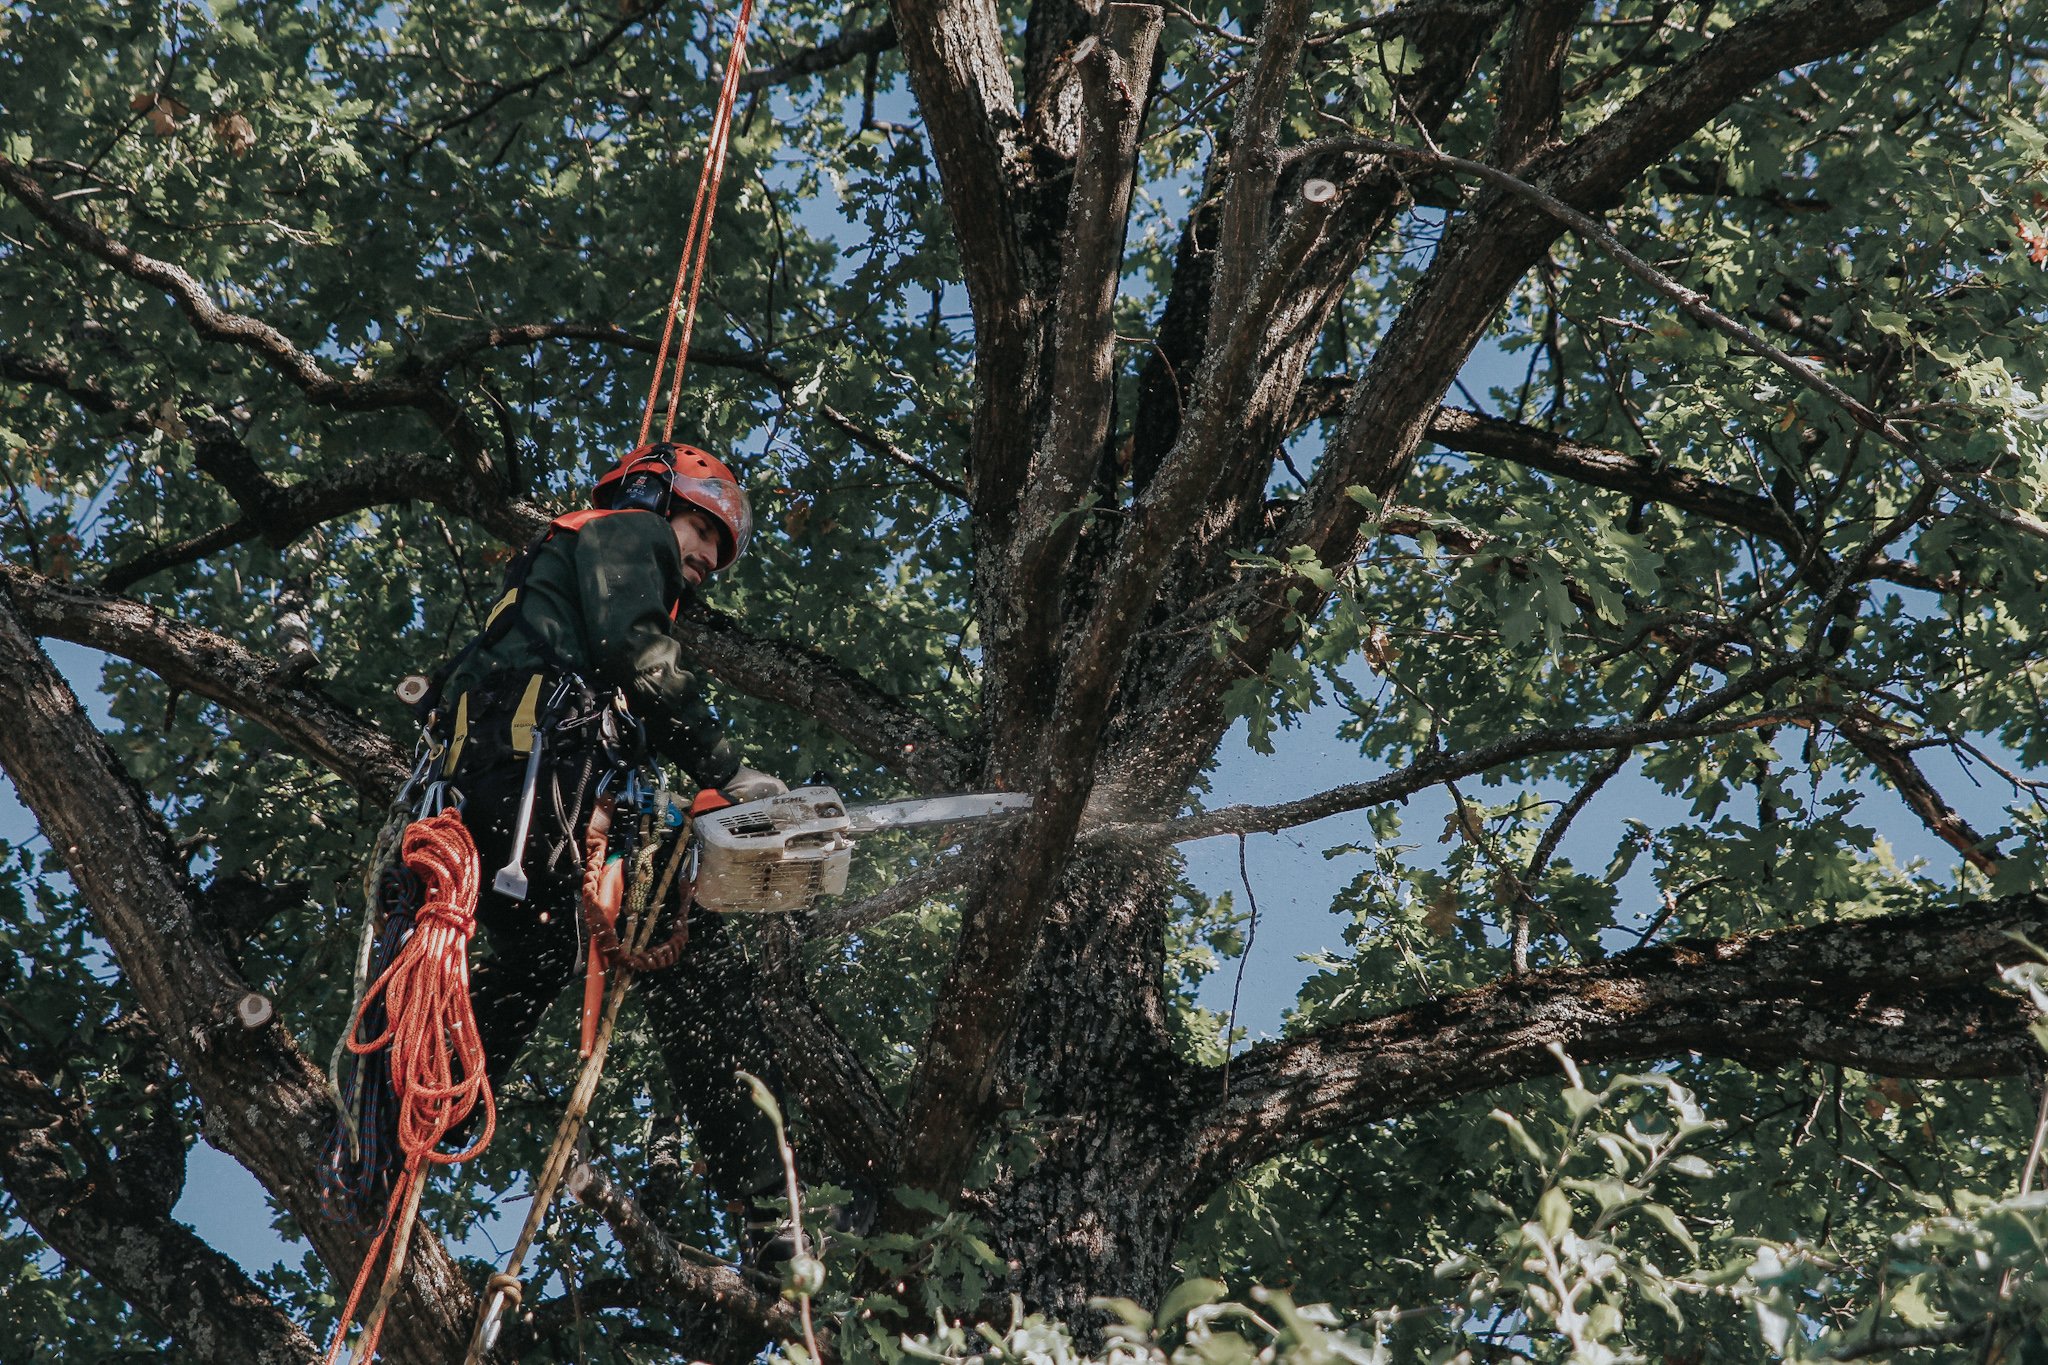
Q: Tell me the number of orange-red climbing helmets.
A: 1